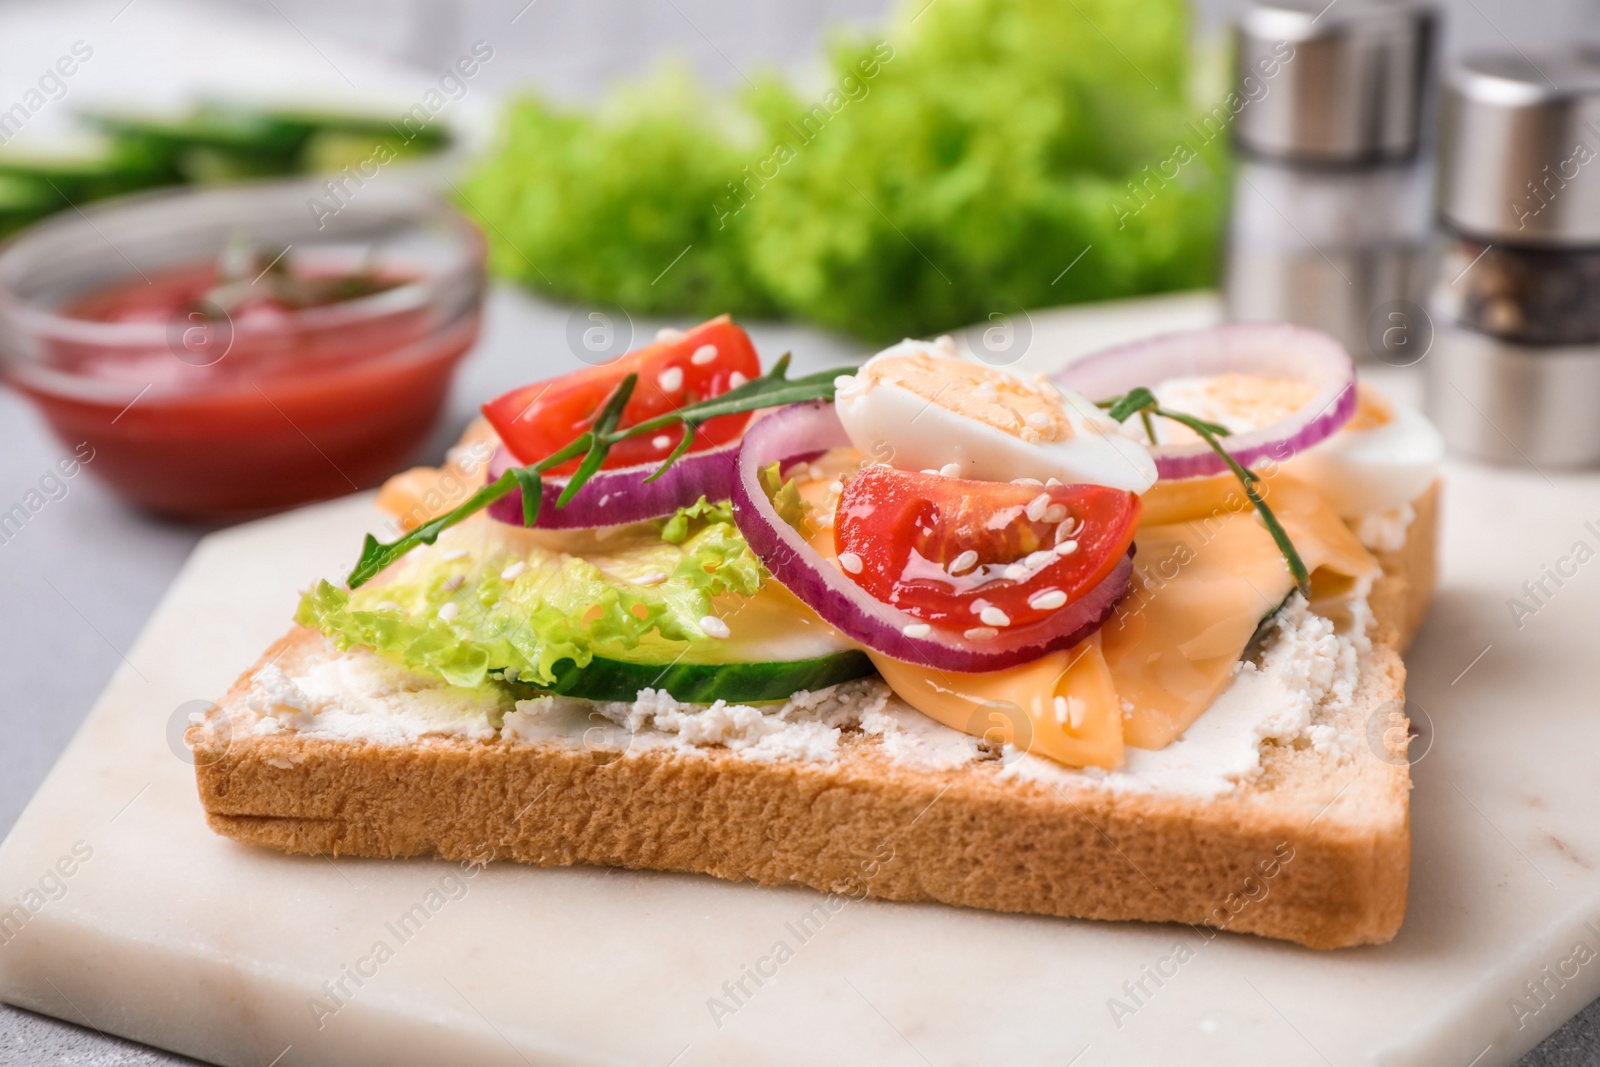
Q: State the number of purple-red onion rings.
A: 3